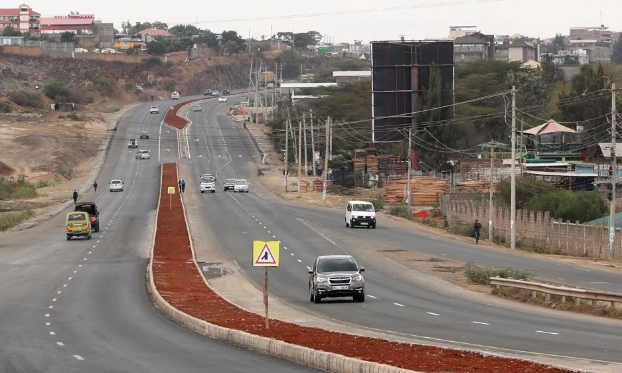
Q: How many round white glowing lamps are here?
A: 0